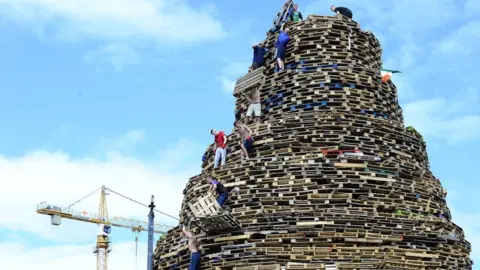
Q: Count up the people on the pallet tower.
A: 9